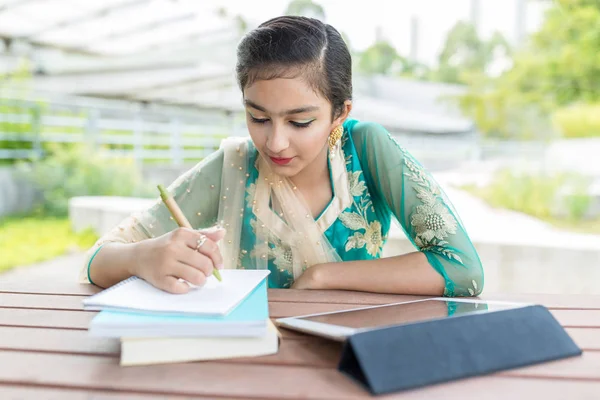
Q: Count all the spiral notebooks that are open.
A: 1